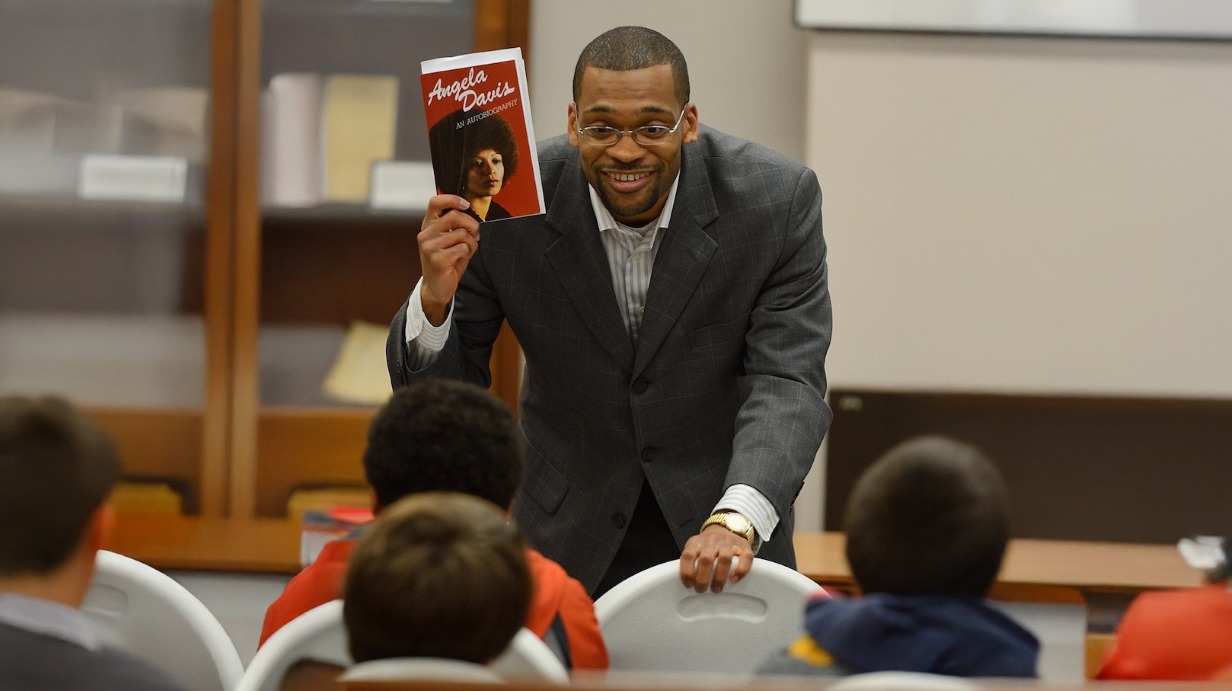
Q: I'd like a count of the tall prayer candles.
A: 0